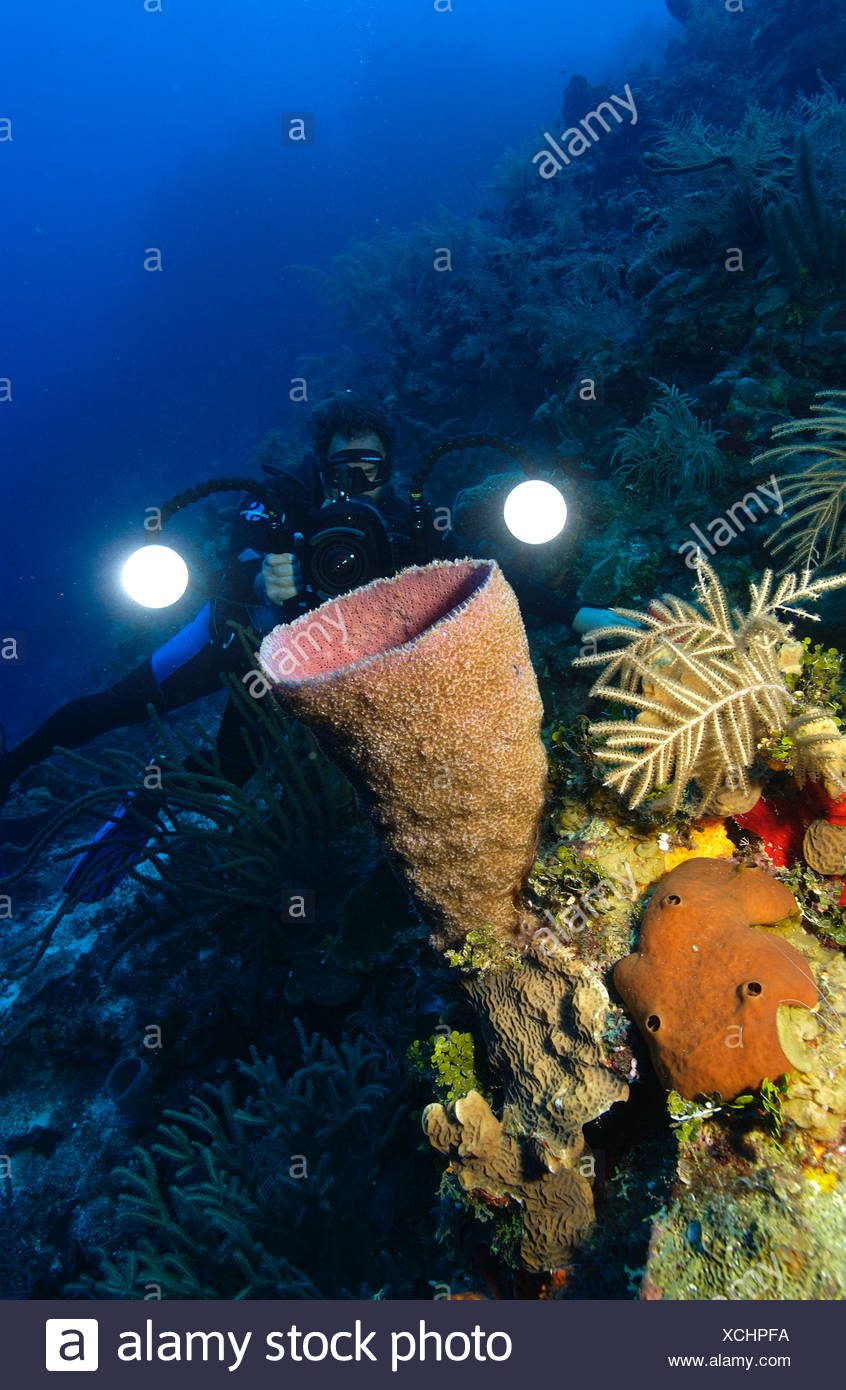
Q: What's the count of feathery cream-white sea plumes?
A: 2